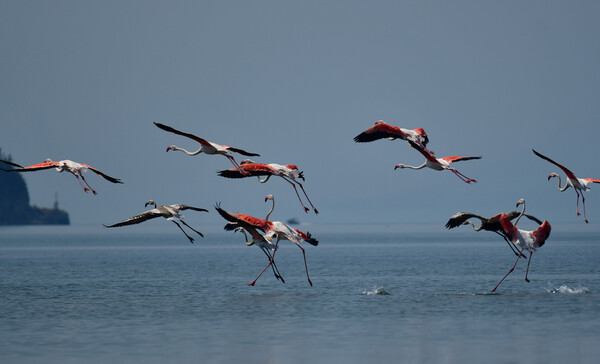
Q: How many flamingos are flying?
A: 11